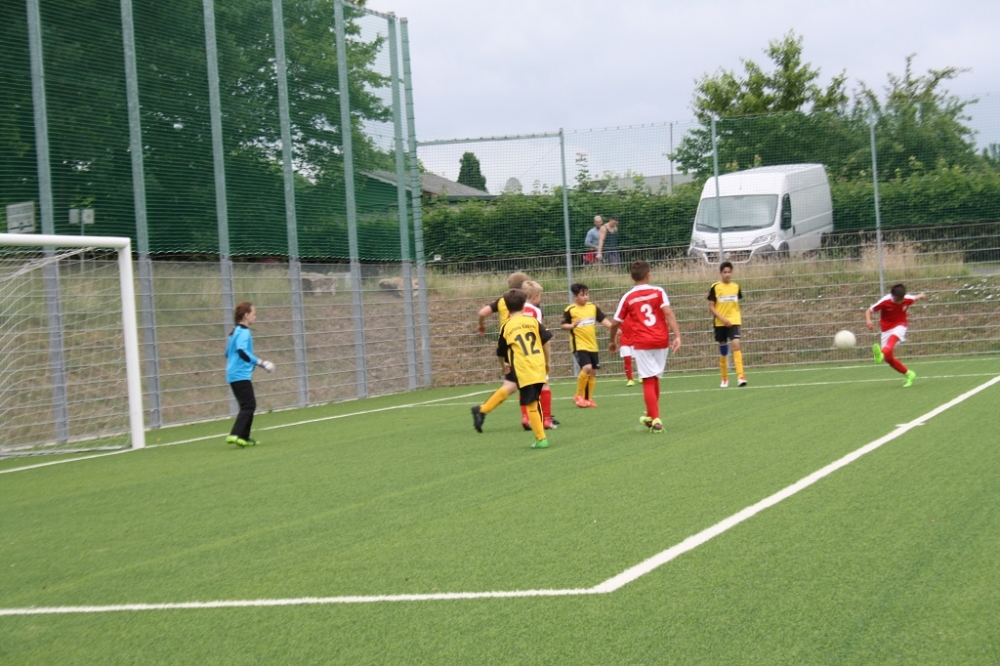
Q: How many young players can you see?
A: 9